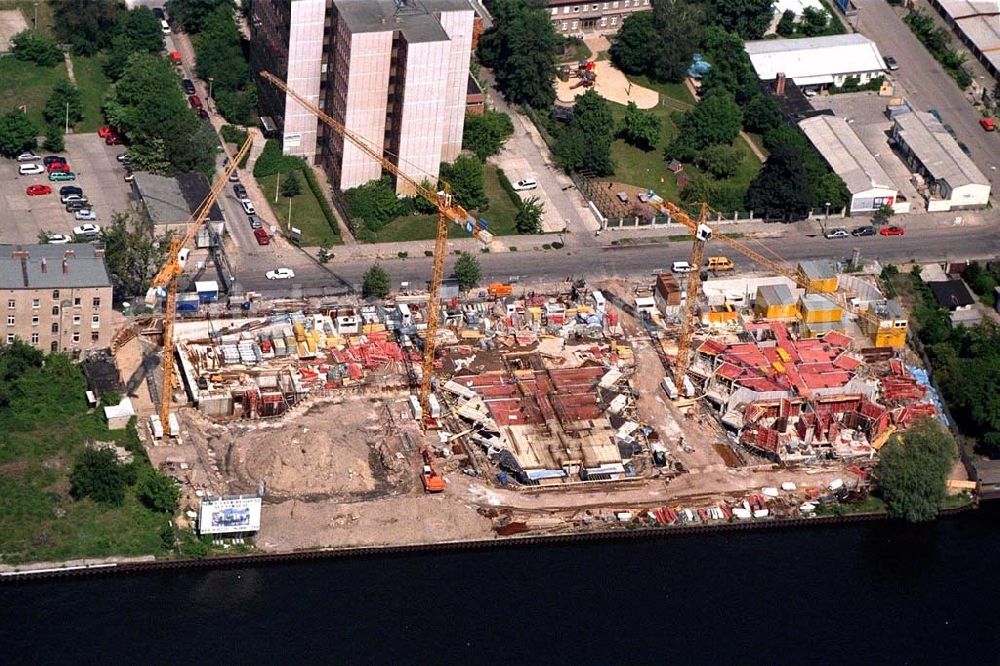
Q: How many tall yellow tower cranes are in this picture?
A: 3